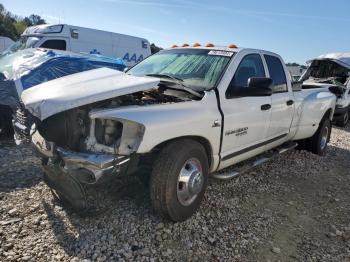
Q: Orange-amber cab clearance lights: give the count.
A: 5